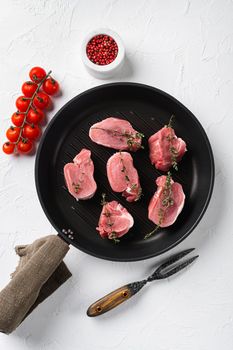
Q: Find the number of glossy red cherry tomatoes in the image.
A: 11